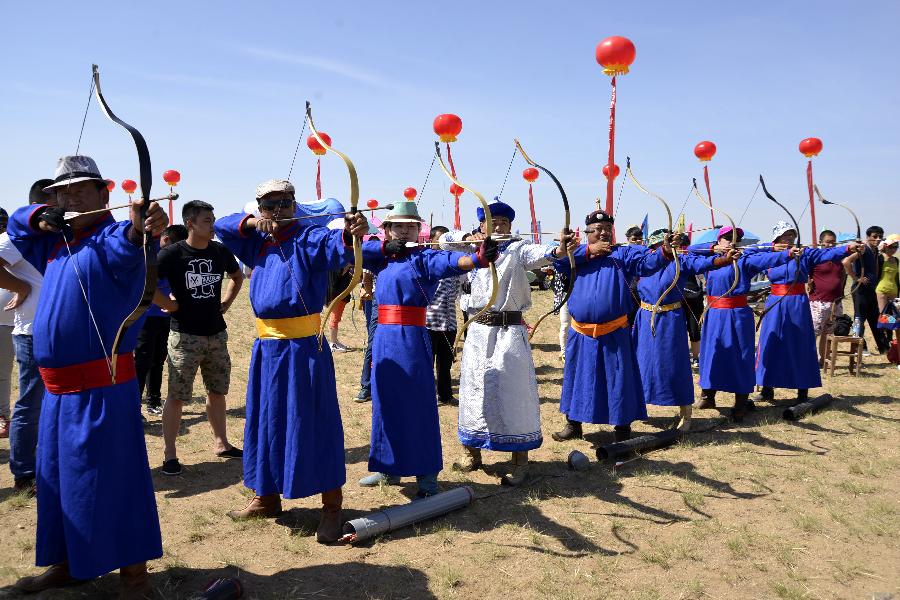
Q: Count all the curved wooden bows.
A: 8